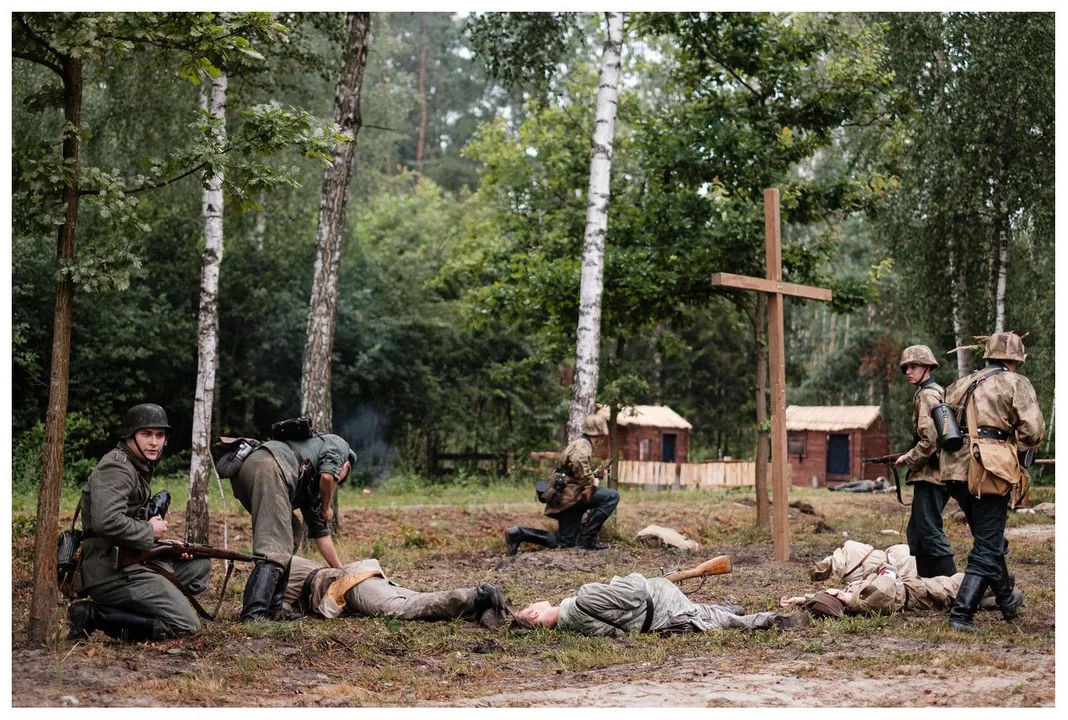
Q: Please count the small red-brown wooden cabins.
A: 2